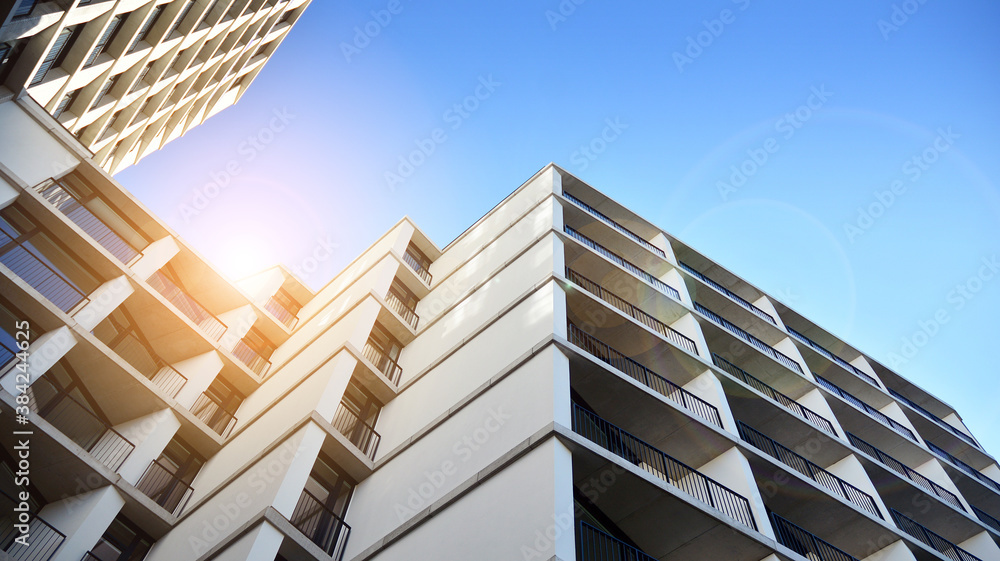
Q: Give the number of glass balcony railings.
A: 0